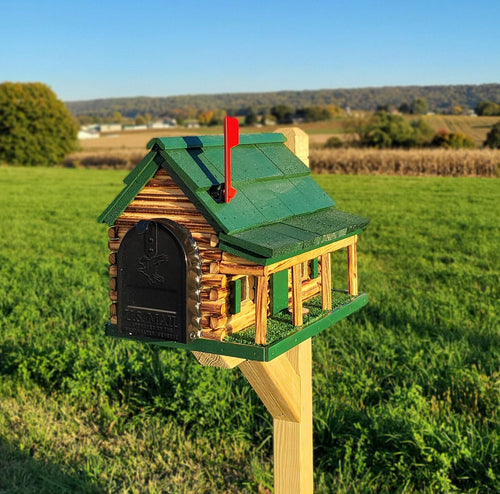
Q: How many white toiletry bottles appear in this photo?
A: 0